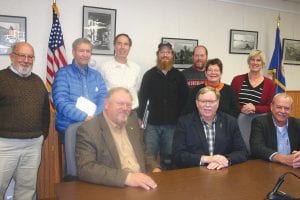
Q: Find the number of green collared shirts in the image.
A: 0